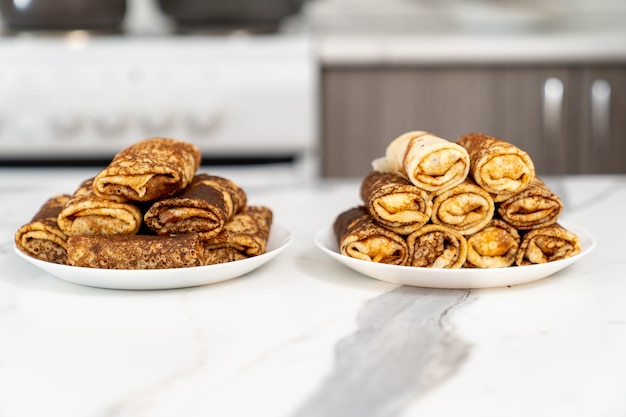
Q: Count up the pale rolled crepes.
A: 1